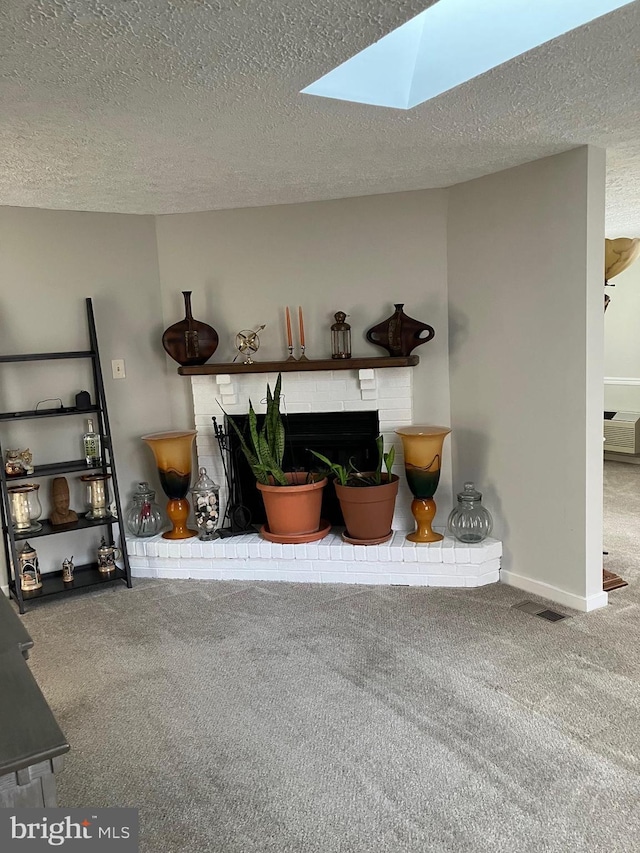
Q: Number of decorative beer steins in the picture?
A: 3